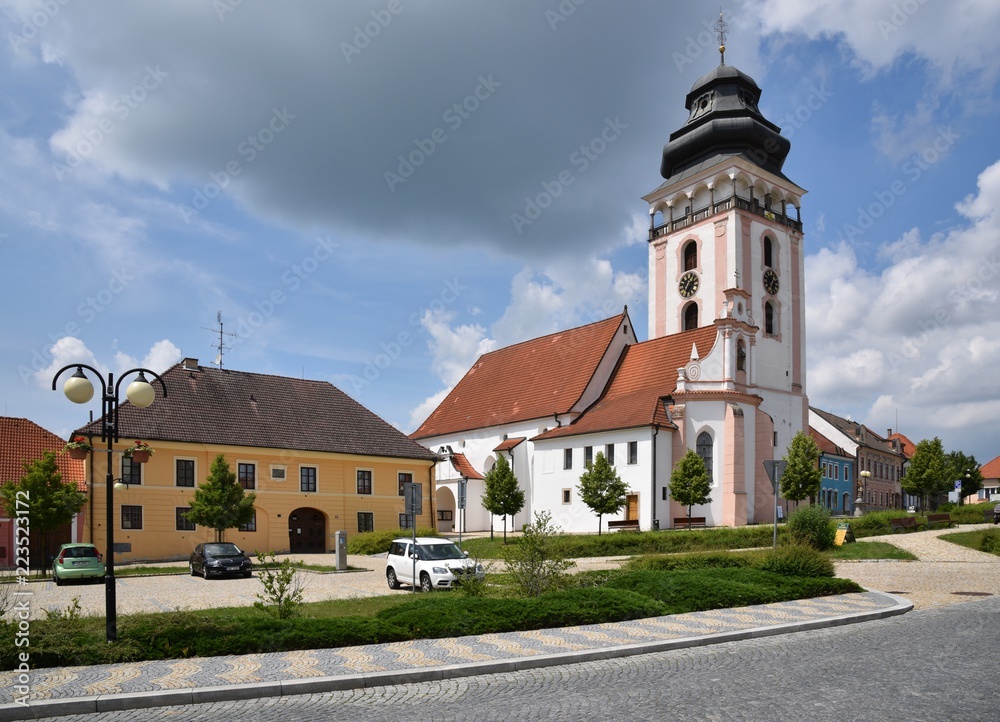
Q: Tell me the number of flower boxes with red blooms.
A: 2